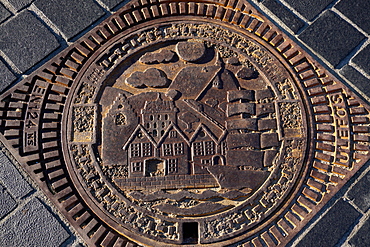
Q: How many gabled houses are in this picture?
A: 3